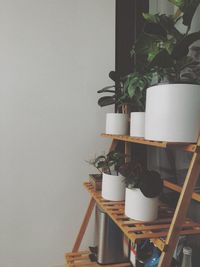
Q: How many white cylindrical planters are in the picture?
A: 5